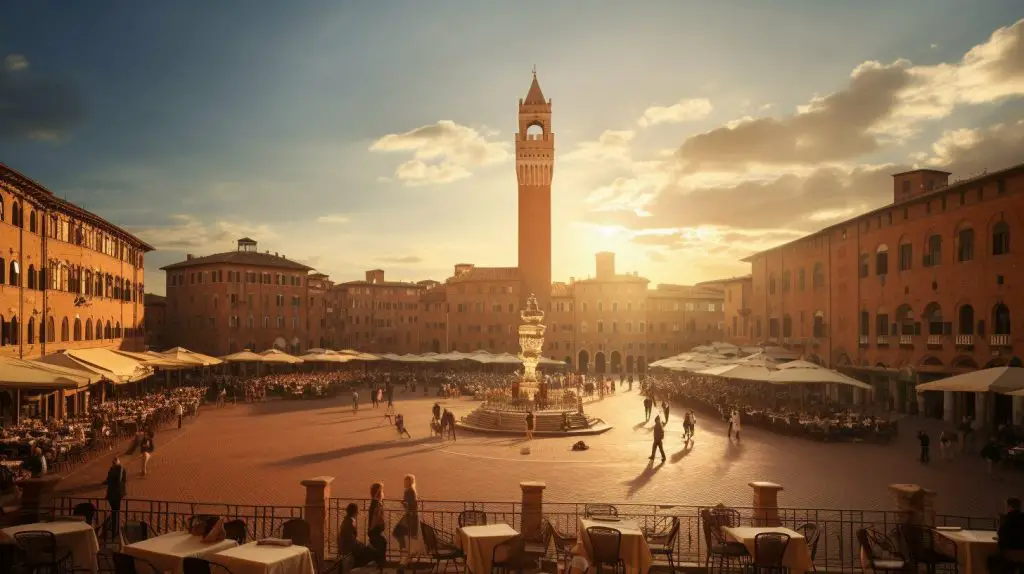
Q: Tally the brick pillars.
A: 5